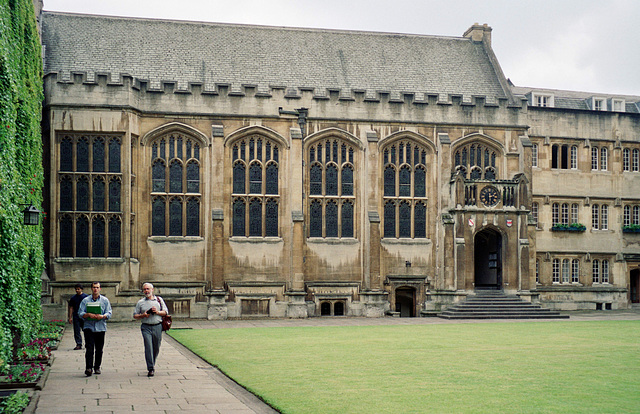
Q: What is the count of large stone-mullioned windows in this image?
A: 6